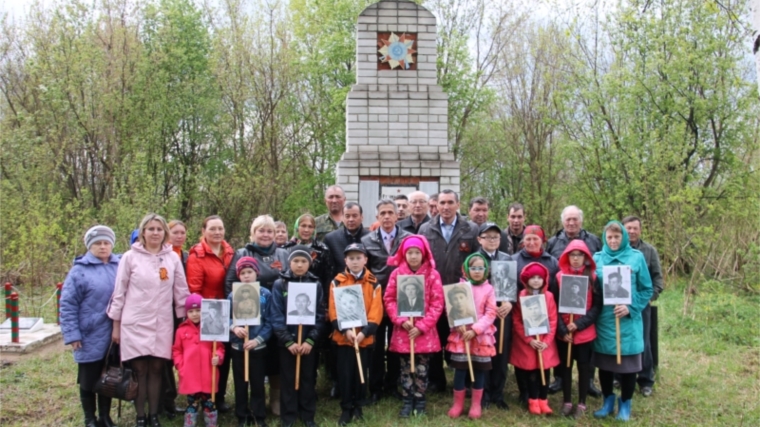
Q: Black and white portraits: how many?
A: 10